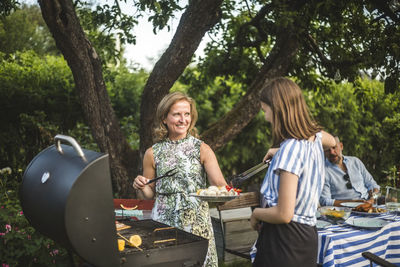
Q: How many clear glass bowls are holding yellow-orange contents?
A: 1